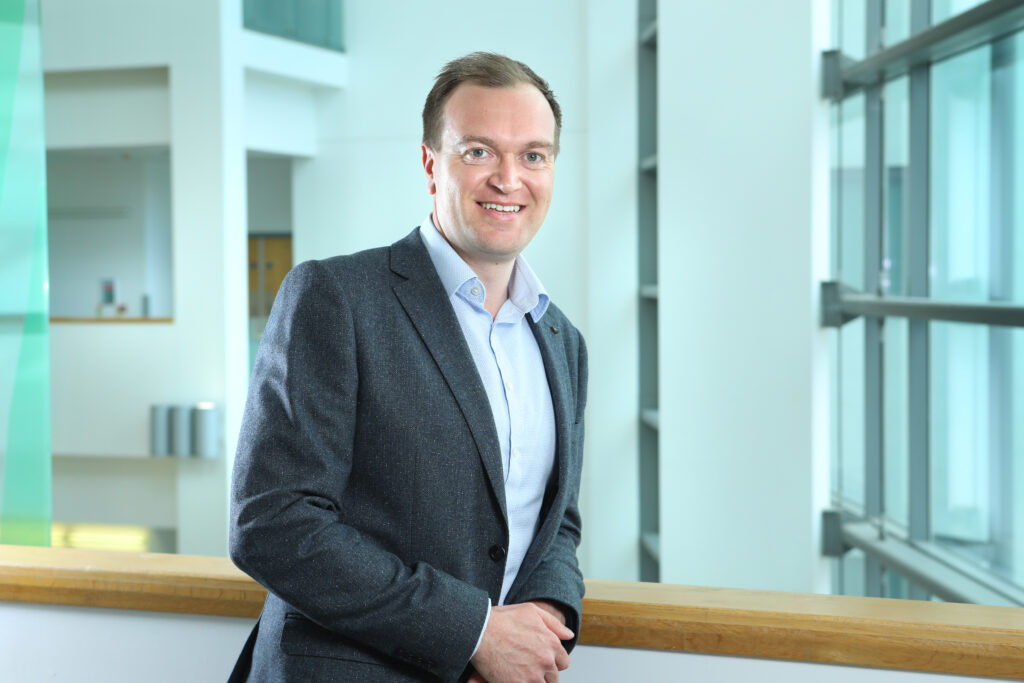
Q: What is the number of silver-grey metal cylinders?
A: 3